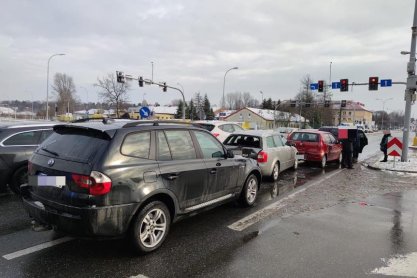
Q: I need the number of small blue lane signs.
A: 3